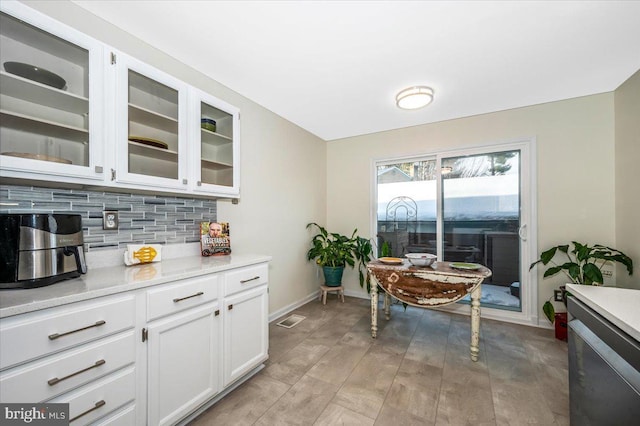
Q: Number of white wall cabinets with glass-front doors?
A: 3